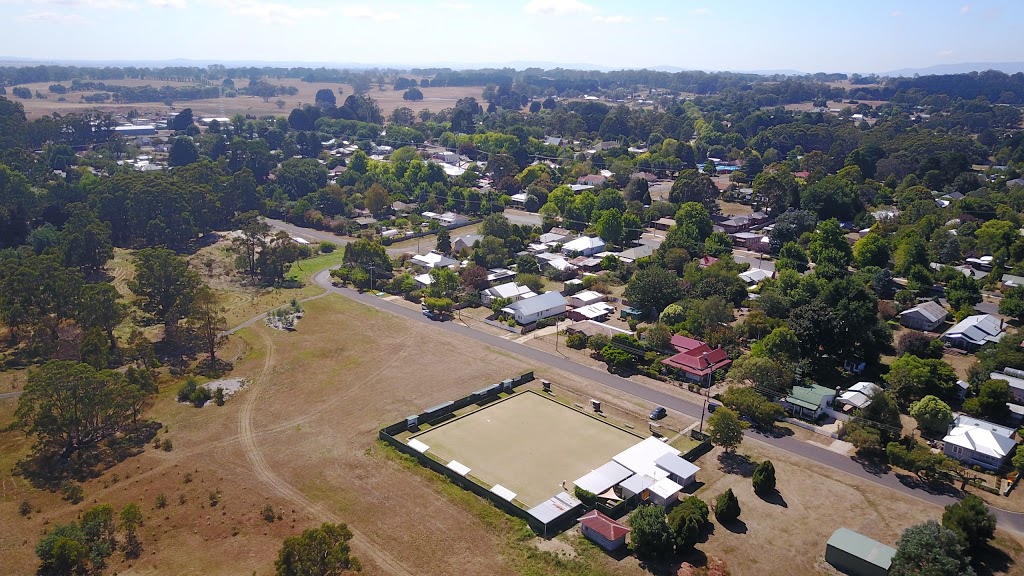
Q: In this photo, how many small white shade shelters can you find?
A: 3